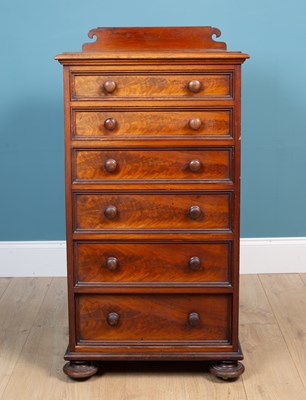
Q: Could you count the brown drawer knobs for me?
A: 12